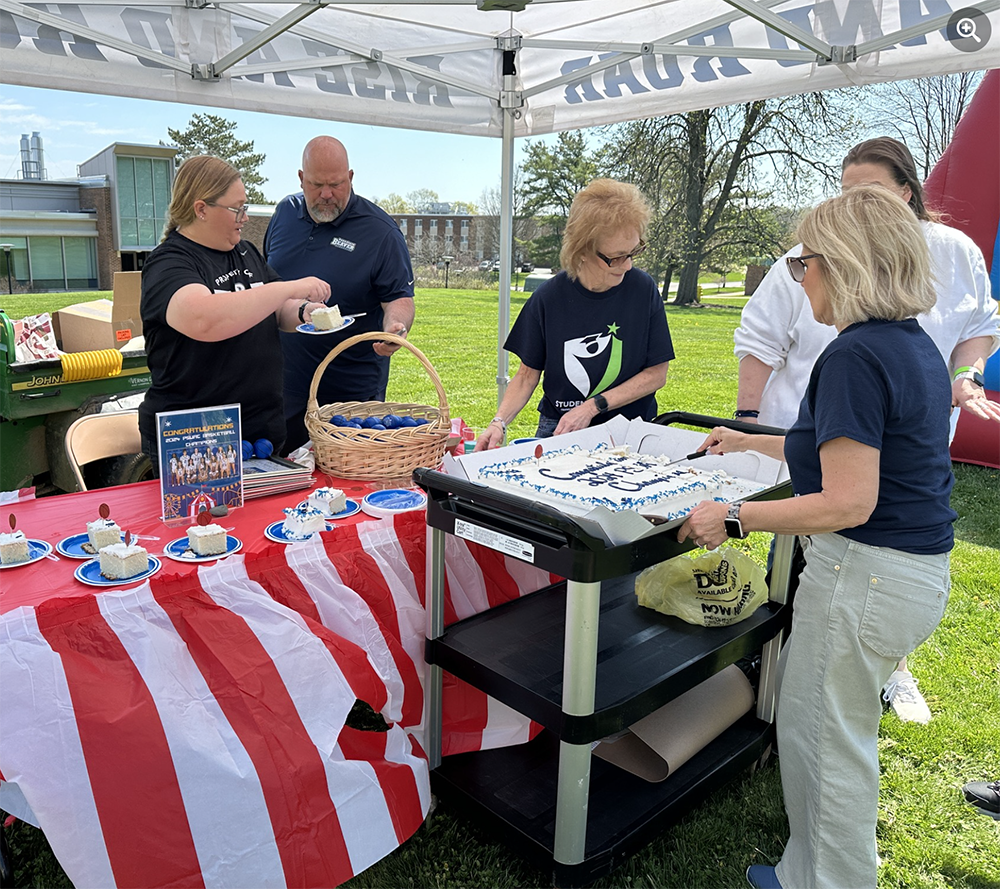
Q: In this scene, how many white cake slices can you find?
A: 7